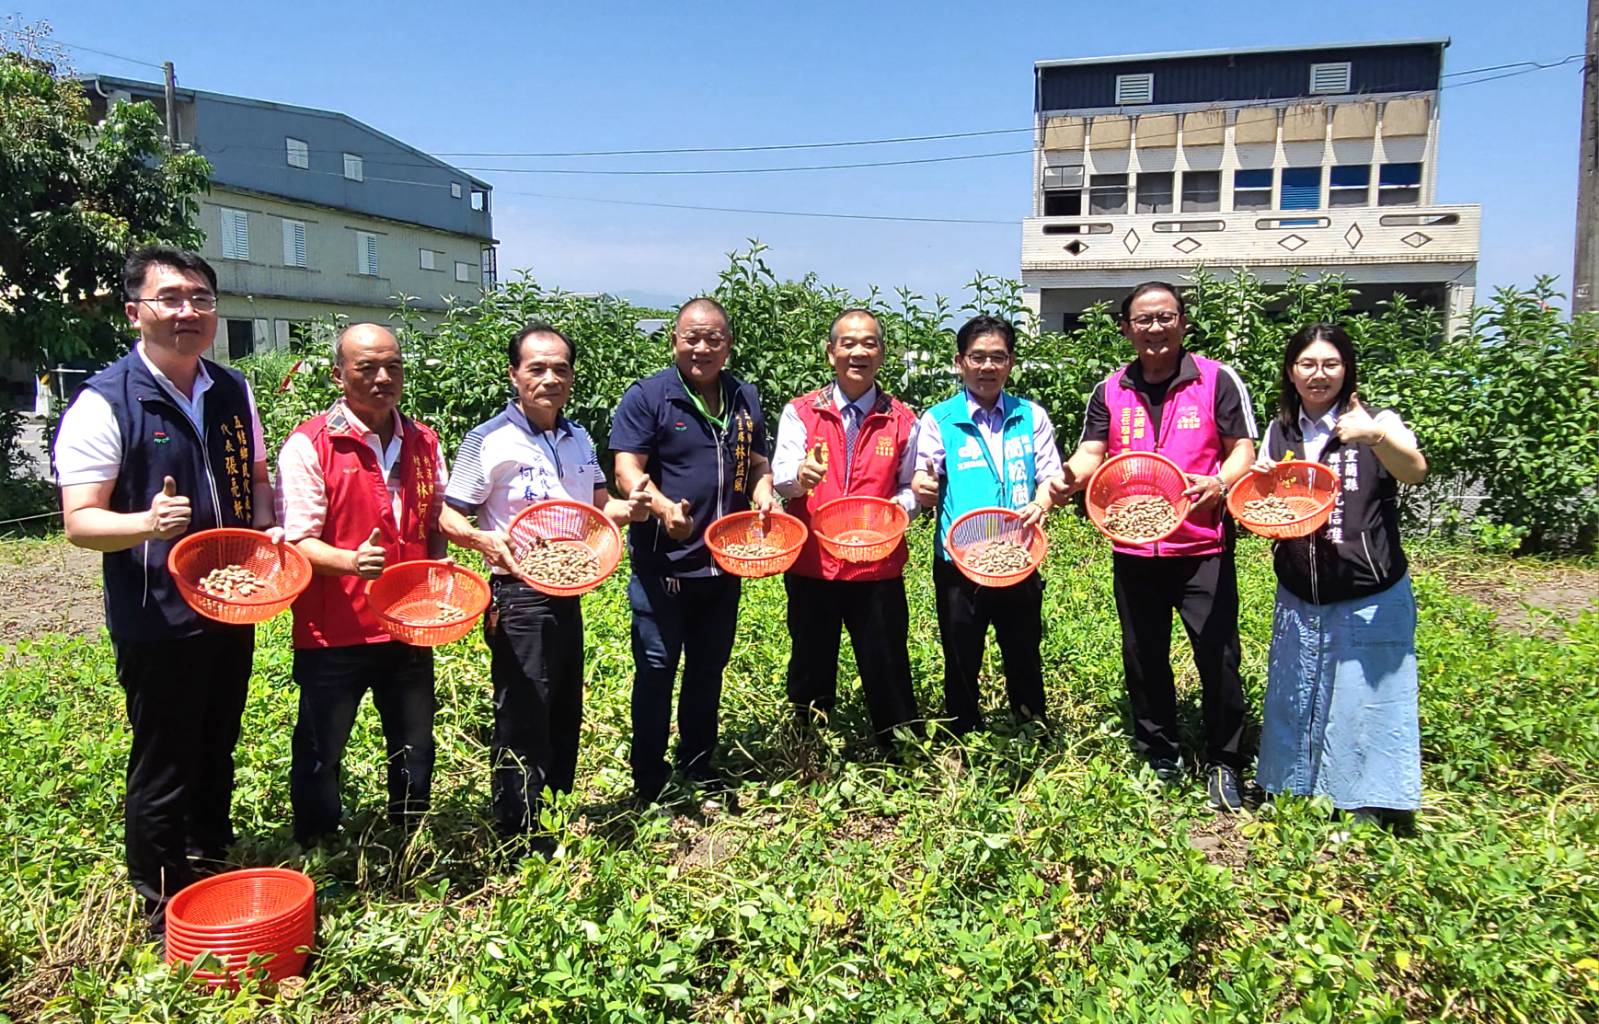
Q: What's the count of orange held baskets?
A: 8